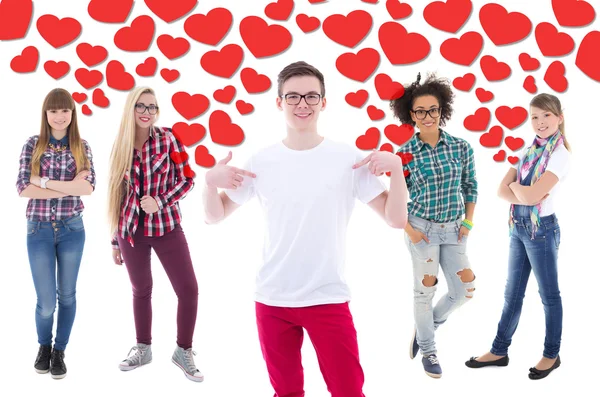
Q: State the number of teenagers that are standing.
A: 5